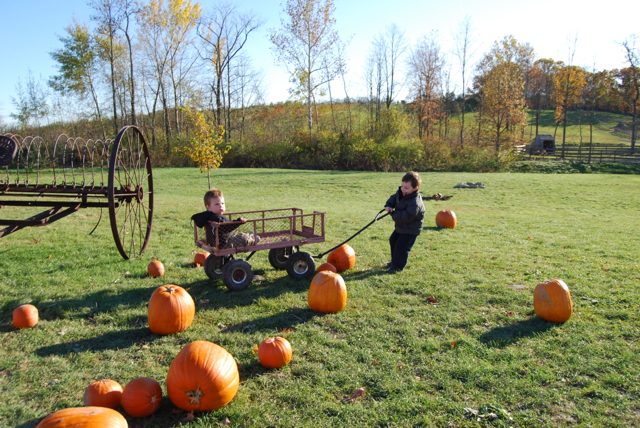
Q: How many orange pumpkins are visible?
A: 14